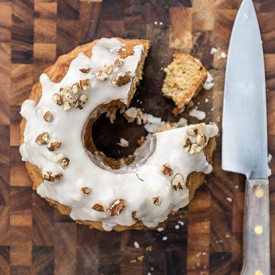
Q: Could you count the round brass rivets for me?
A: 3